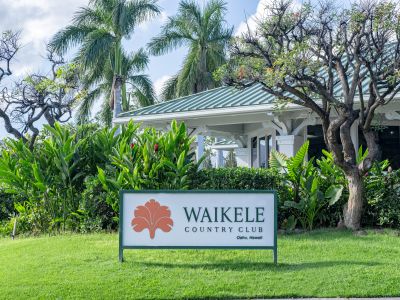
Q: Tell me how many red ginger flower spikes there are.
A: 2